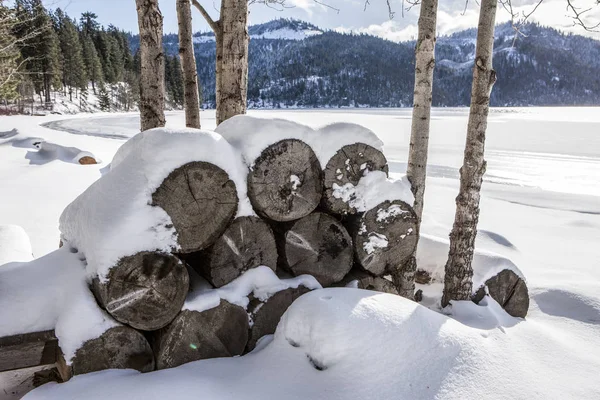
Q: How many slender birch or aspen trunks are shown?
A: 5